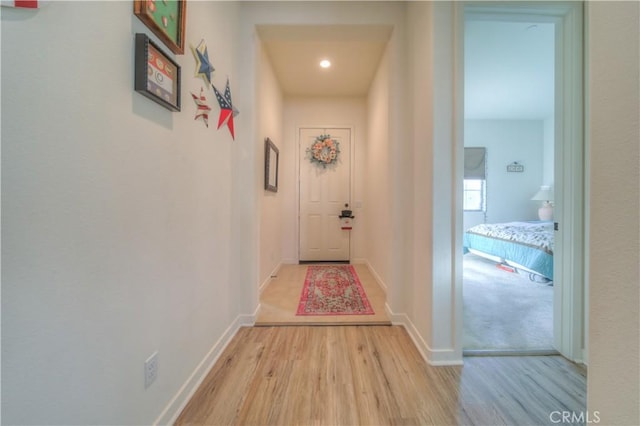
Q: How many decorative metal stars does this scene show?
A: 3